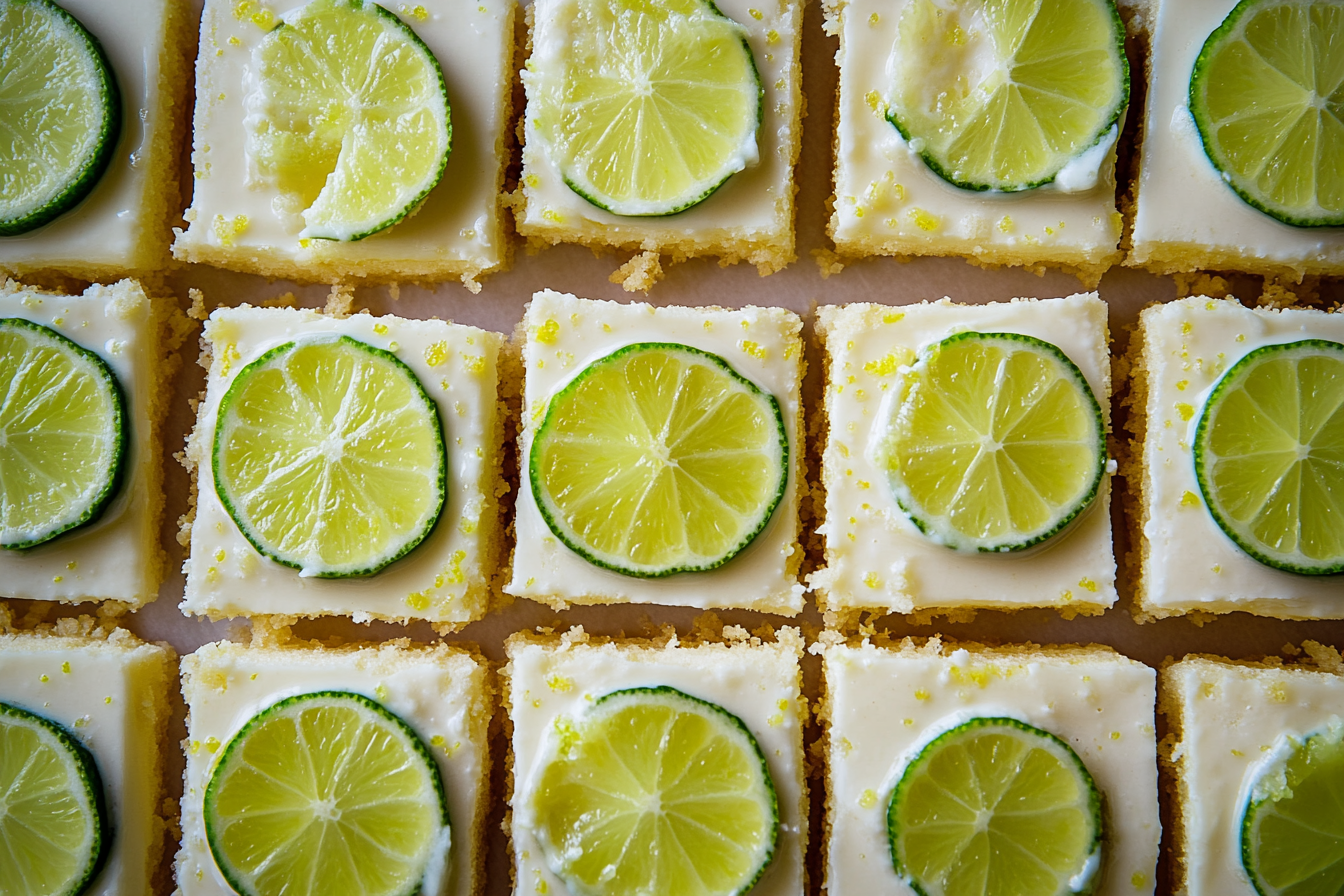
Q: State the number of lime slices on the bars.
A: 15